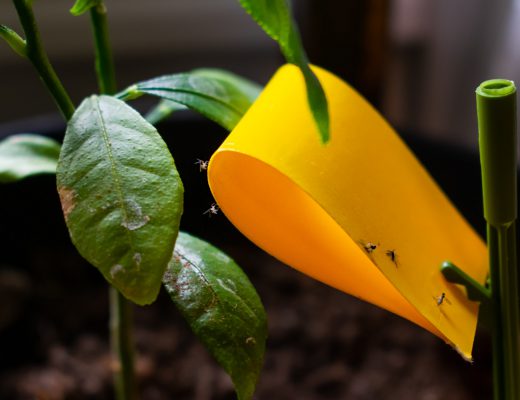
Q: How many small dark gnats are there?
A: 5